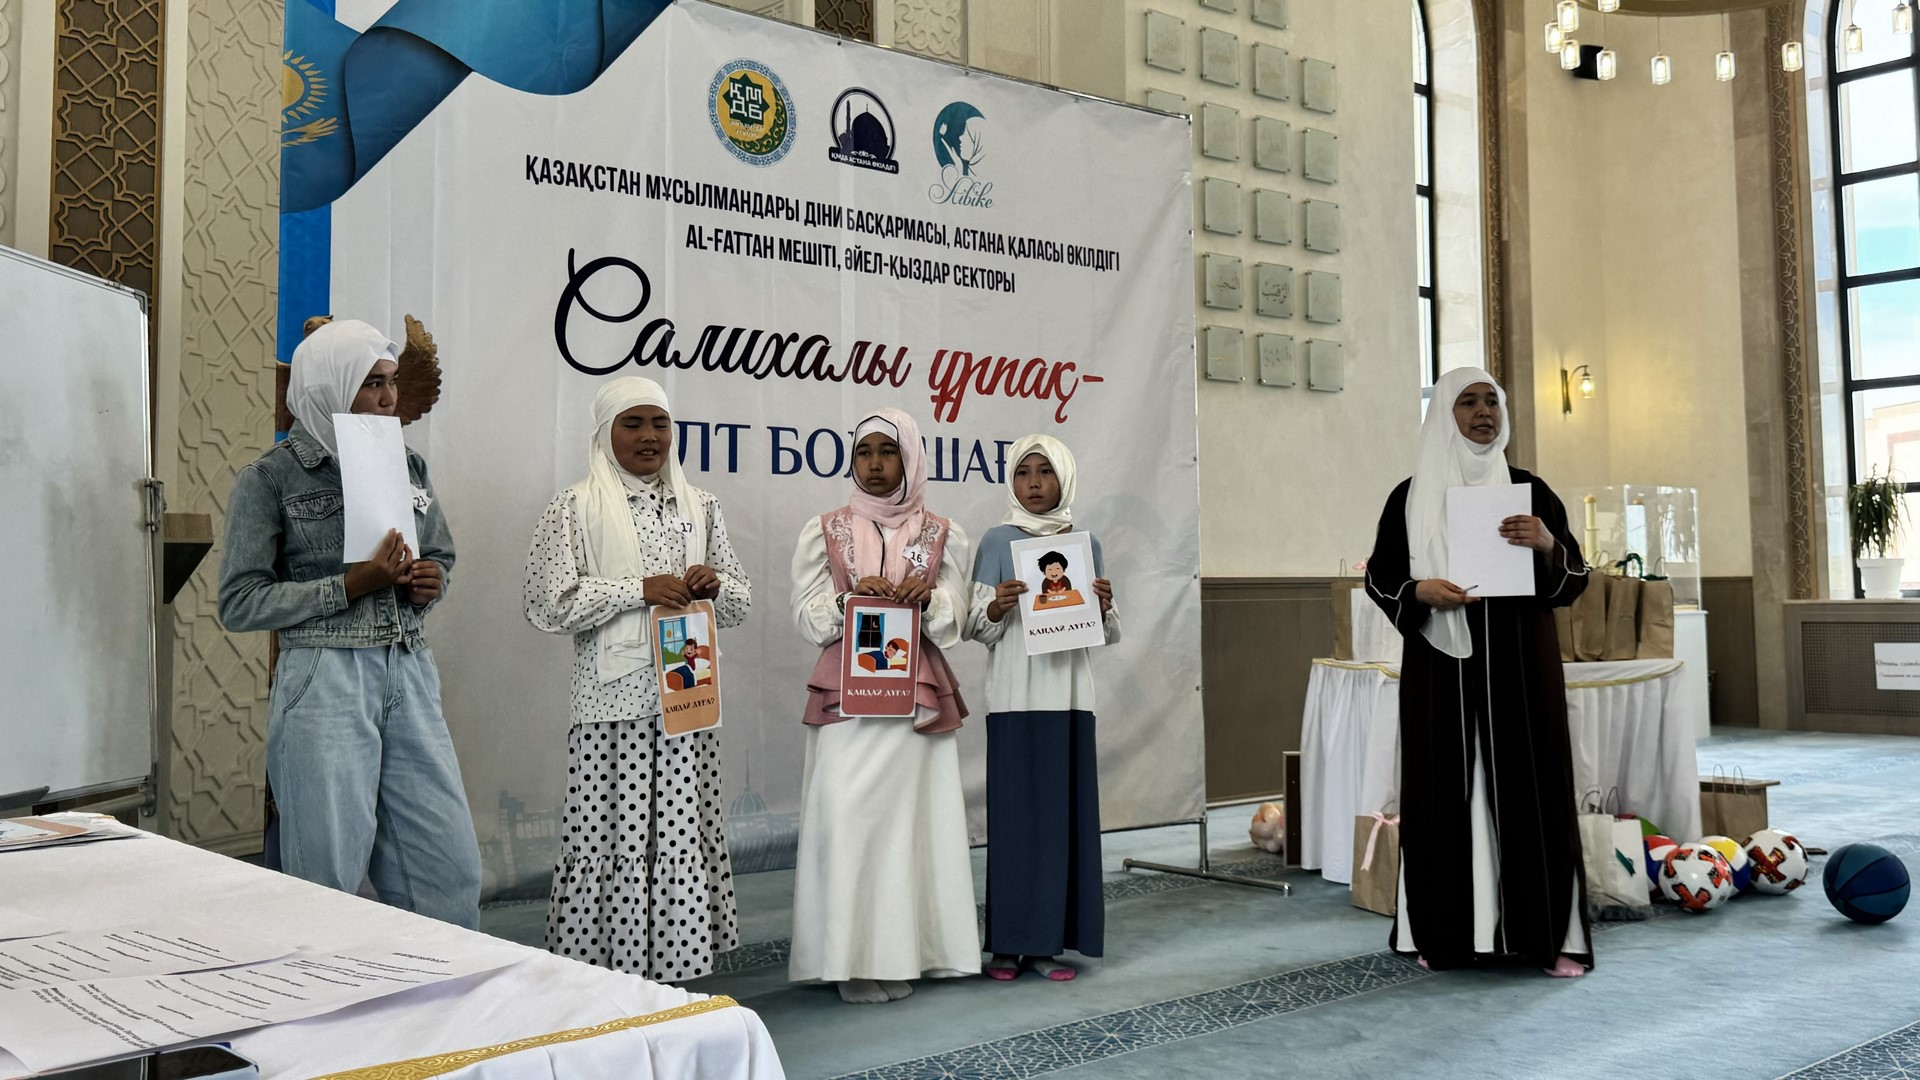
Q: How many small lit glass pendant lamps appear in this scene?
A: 10